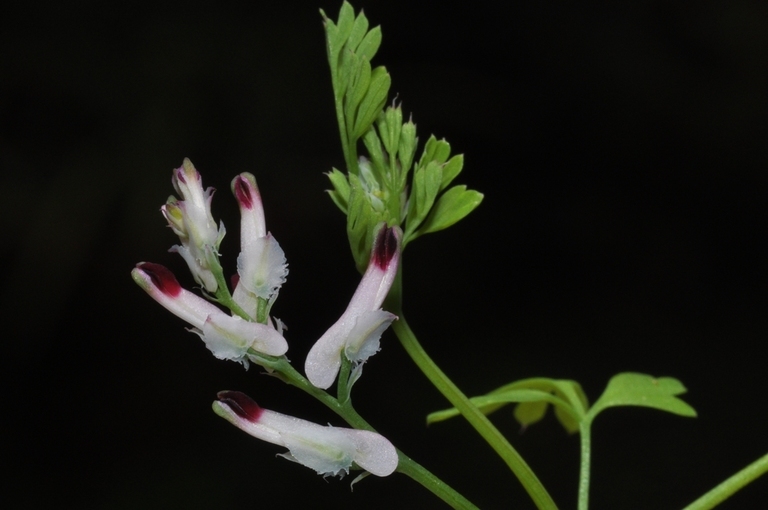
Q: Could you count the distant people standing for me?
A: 0